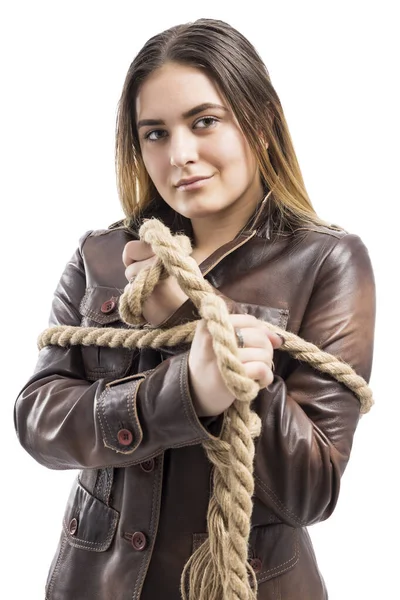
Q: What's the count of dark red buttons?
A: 6